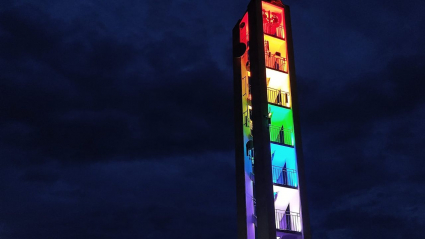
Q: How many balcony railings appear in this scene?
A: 6